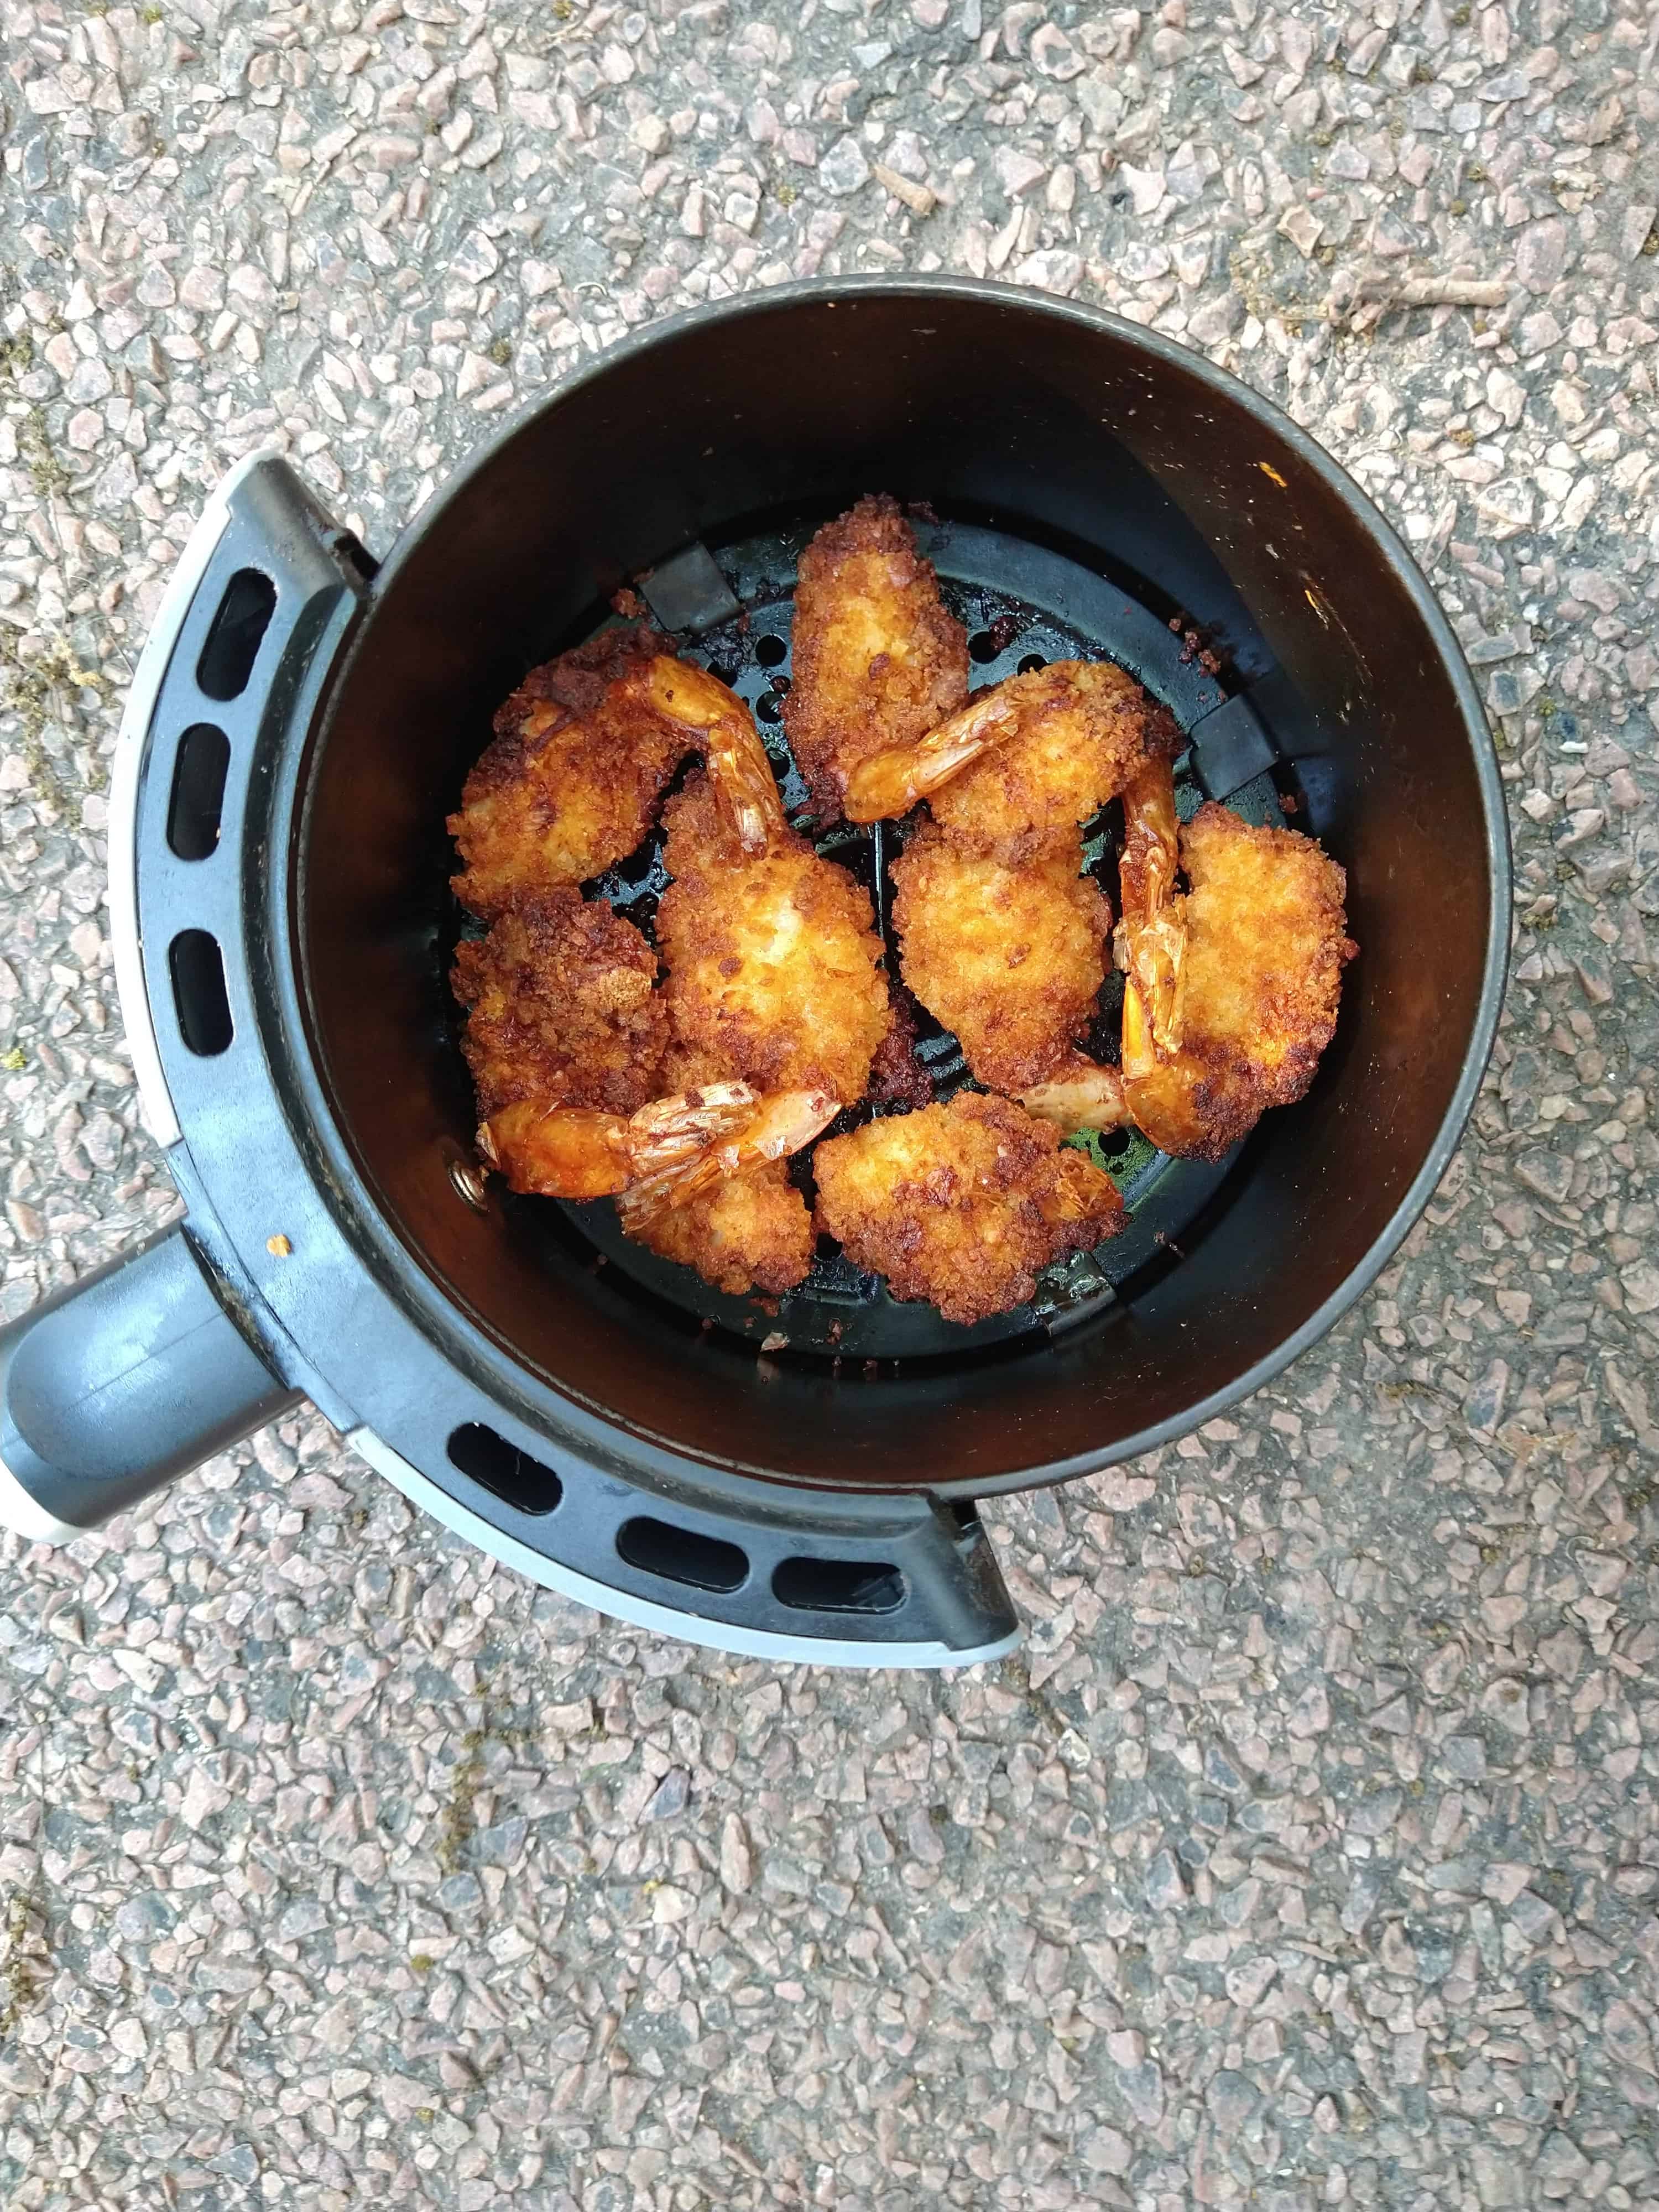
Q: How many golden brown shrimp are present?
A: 9